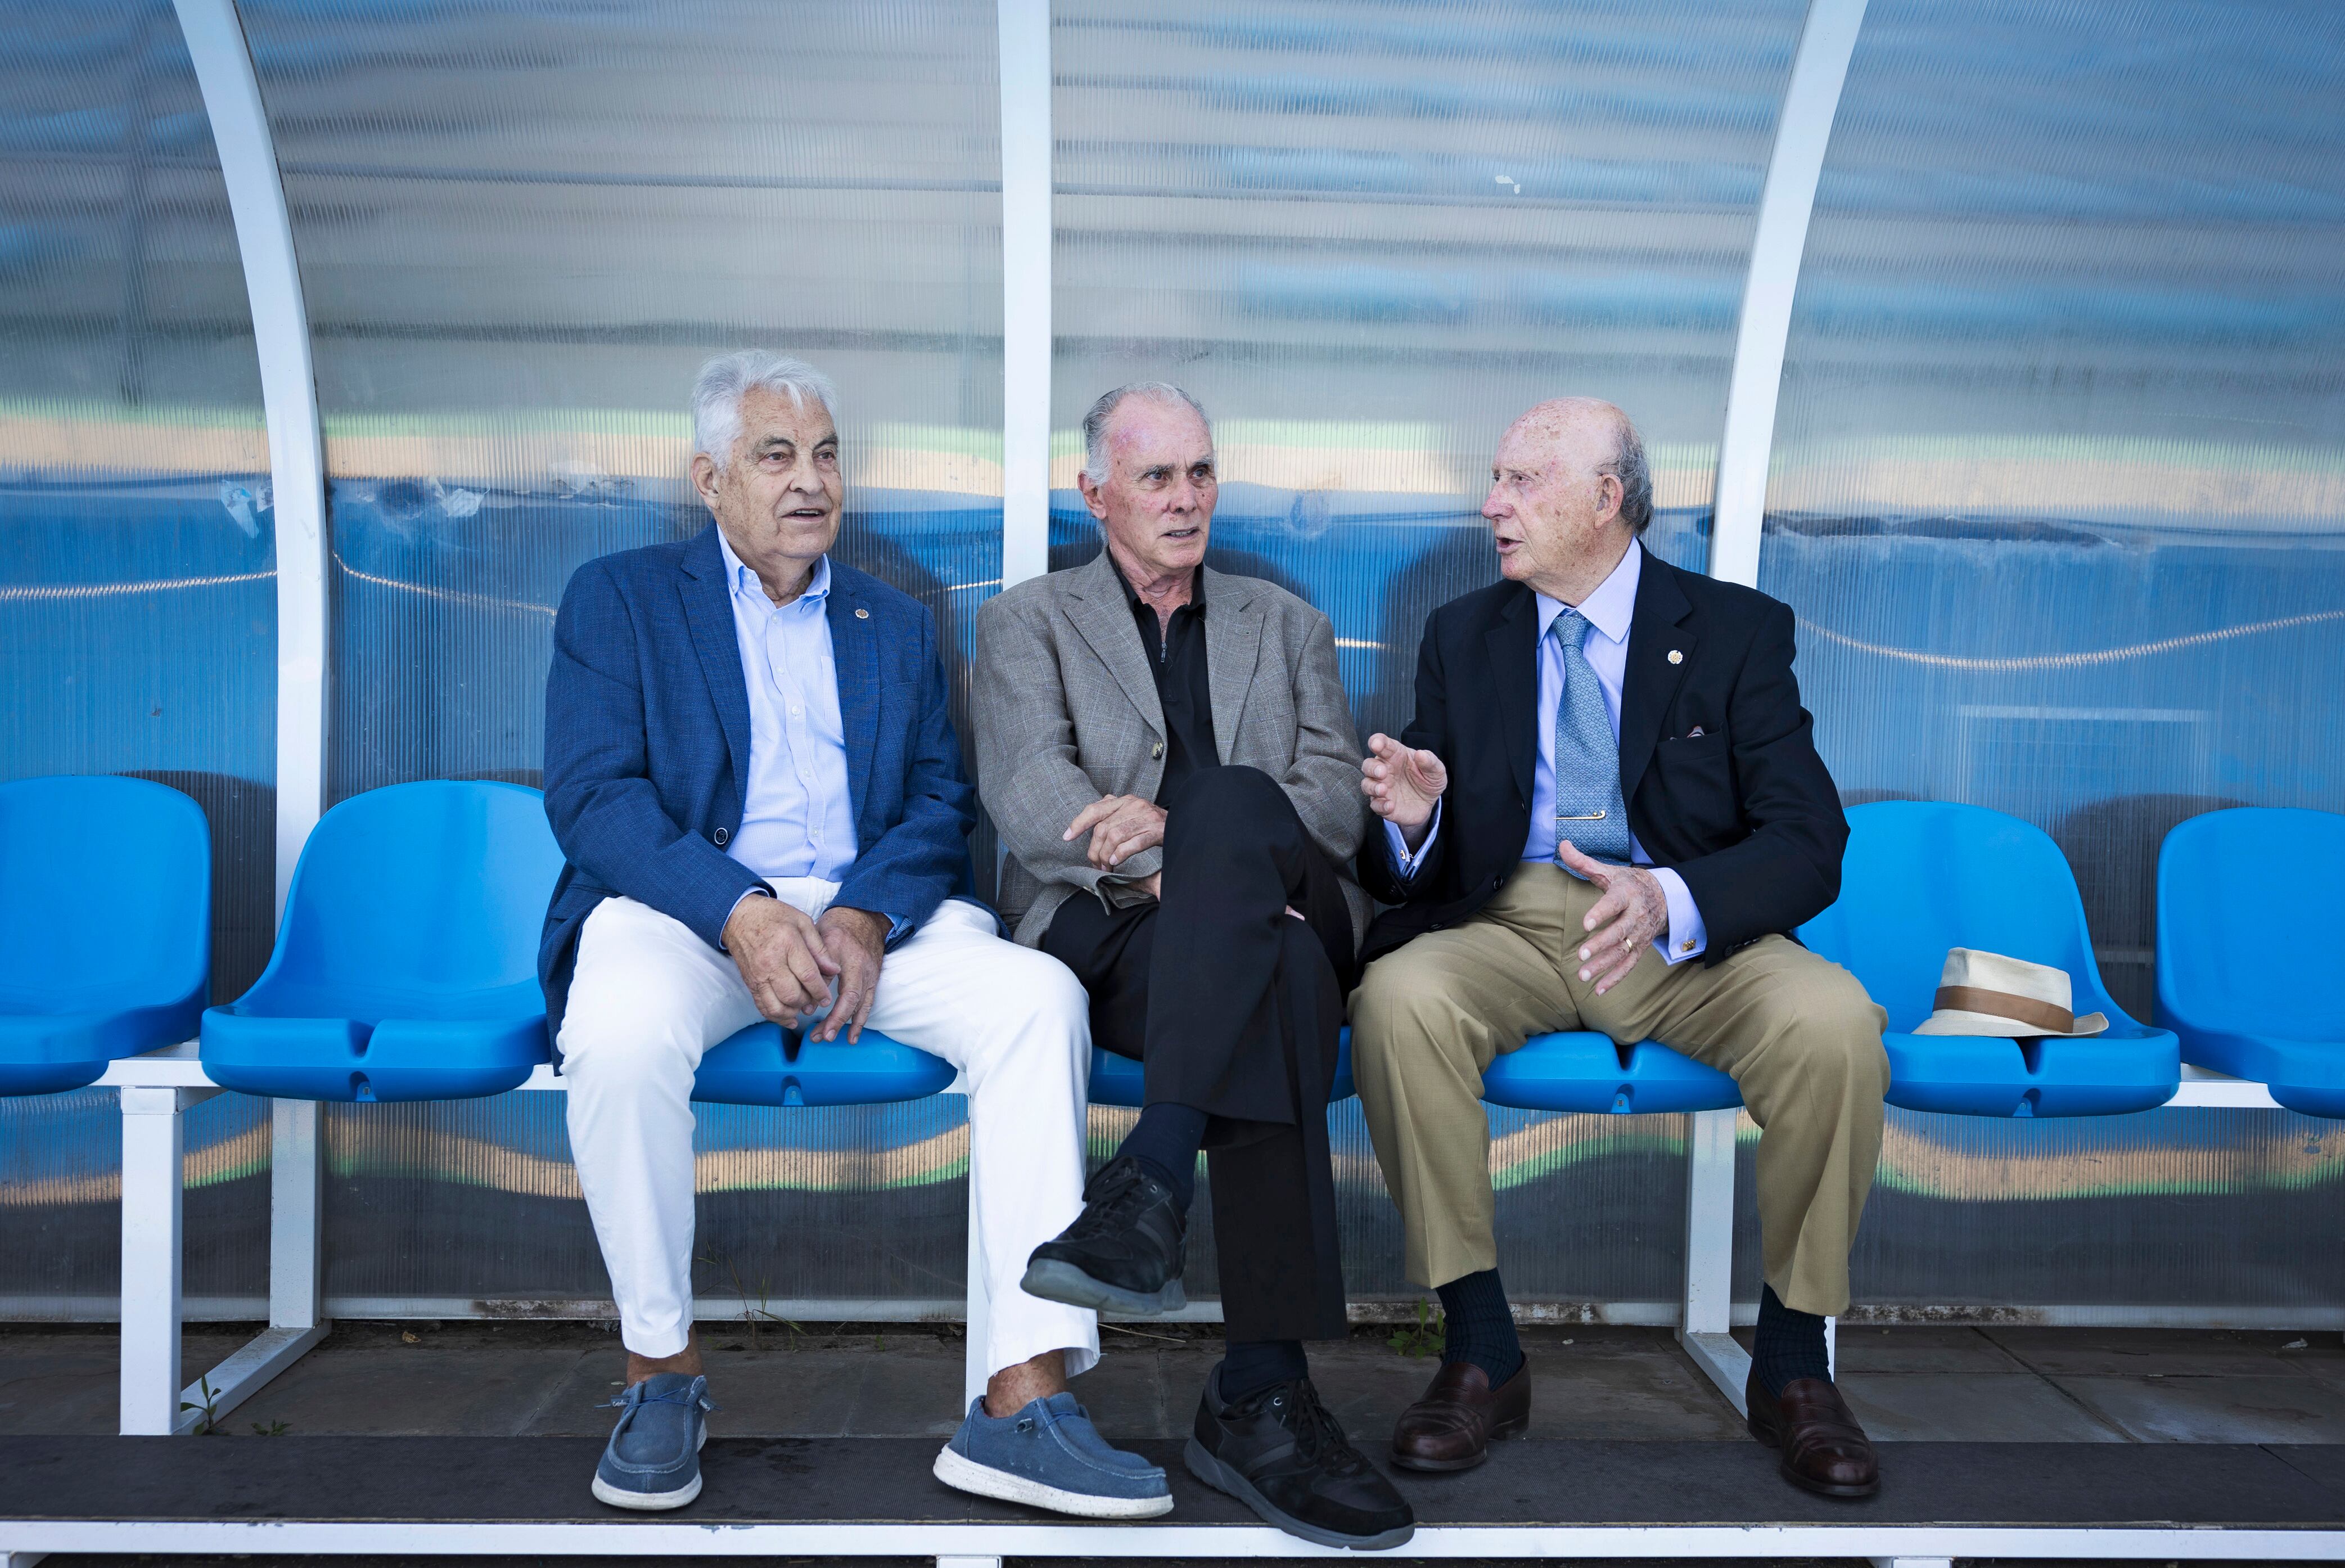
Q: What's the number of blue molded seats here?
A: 7